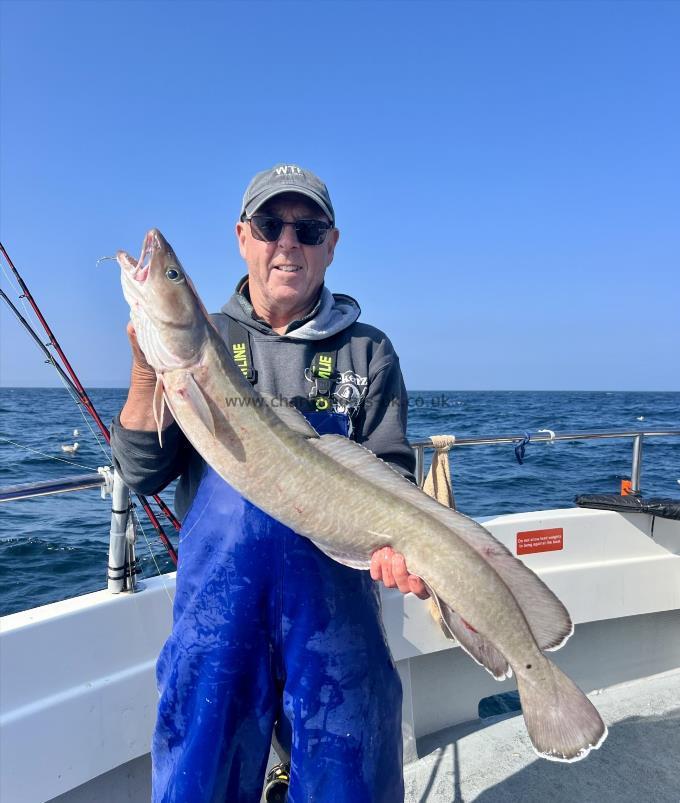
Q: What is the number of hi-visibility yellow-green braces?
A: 2